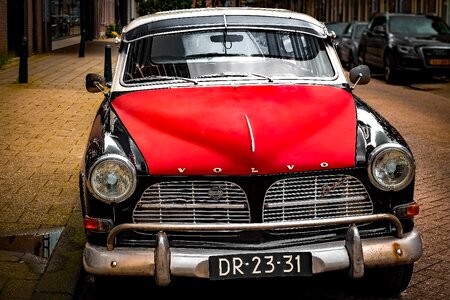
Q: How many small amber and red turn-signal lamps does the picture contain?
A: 2